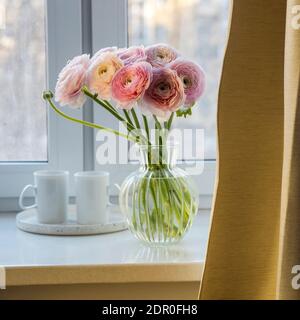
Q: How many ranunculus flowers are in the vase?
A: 7